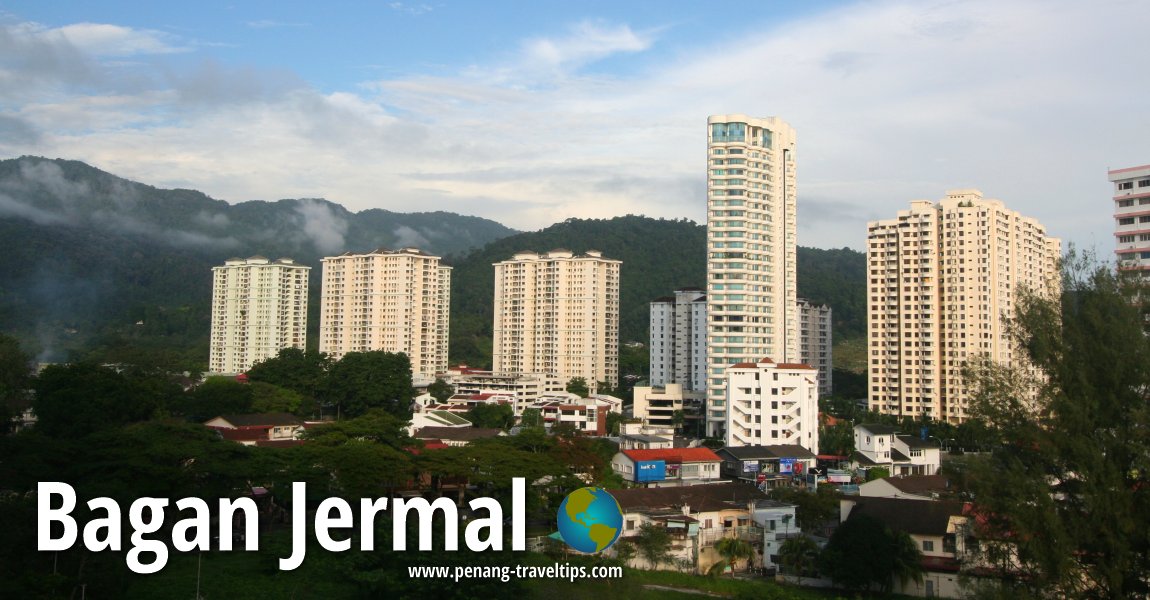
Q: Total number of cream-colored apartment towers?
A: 5